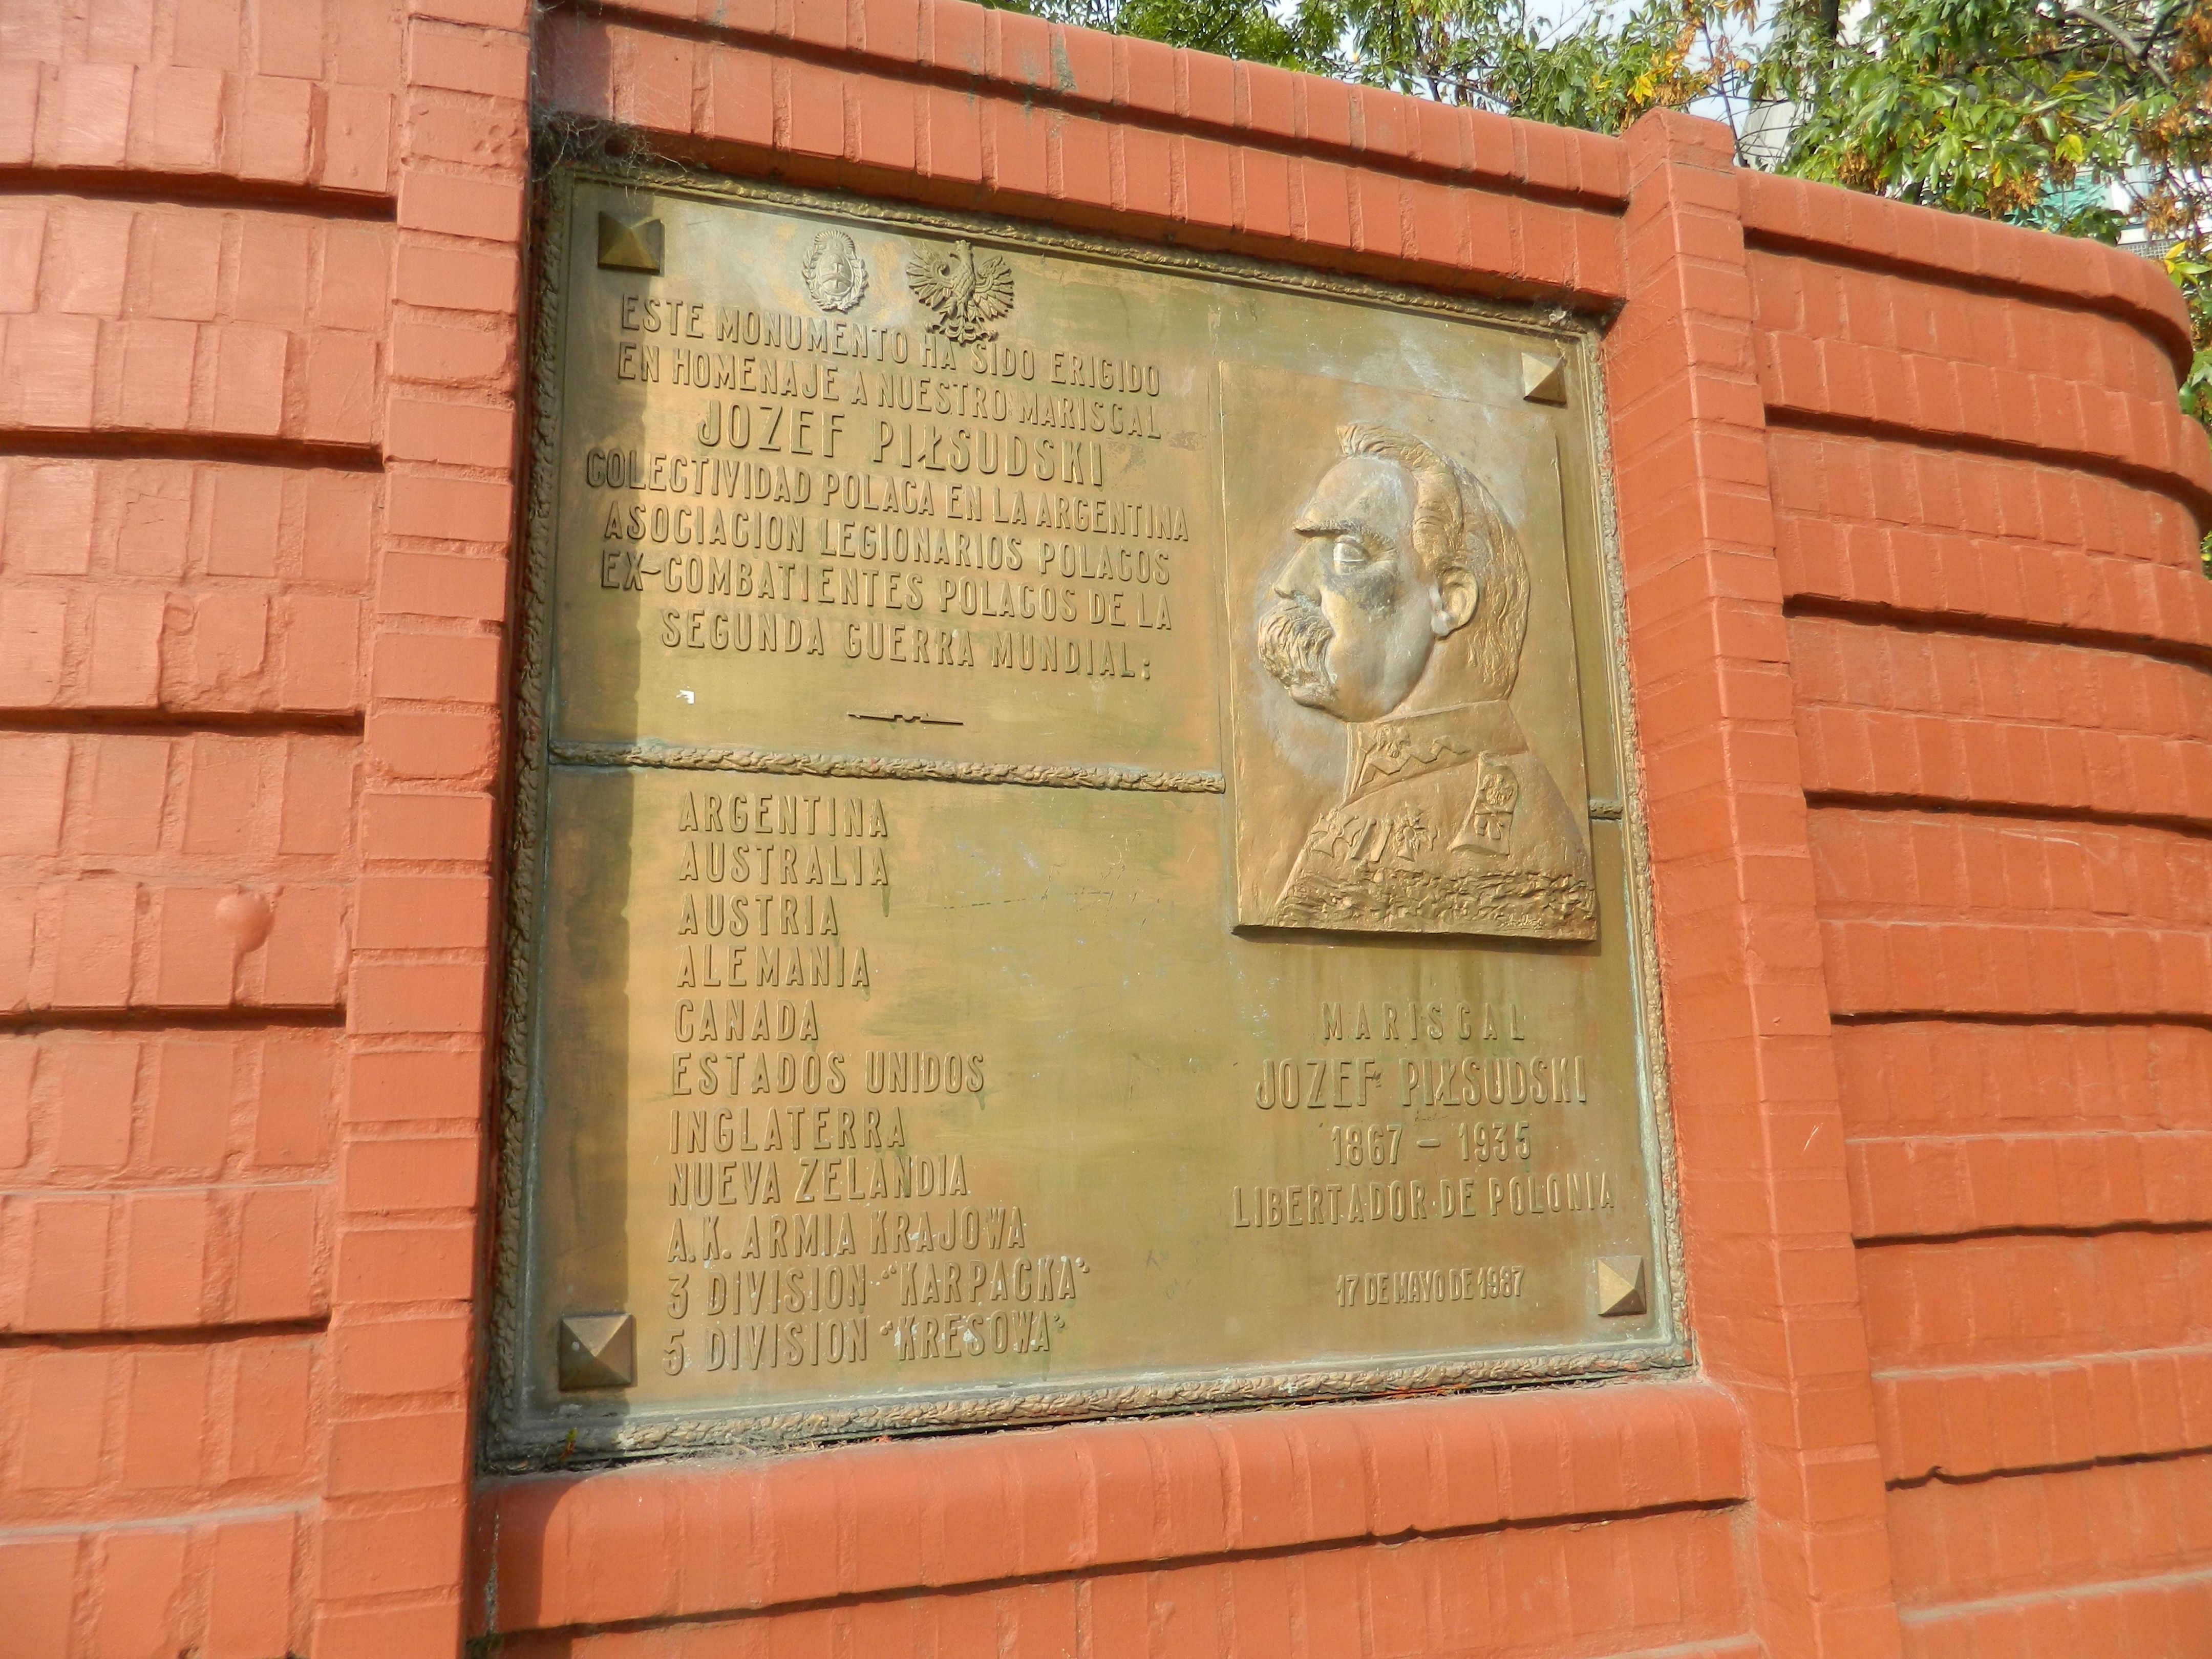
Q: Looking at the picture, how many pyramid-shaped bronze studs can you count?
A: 4